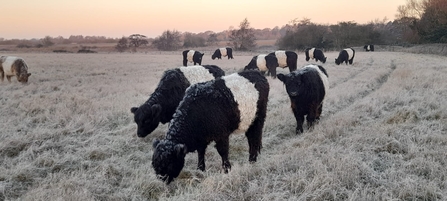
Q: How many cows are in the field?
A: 11